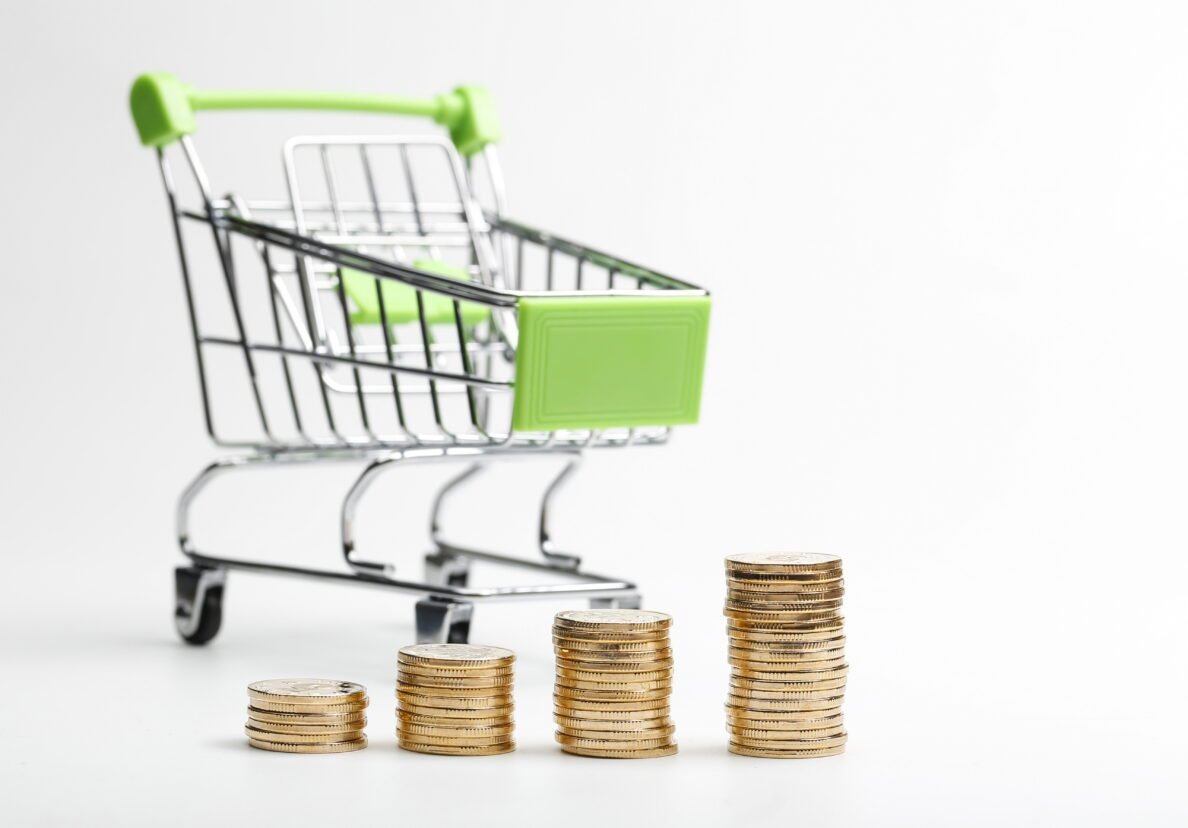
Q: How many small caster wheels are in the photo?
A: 4